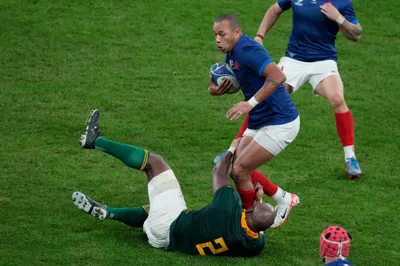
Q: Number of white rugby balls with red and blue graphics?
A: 1